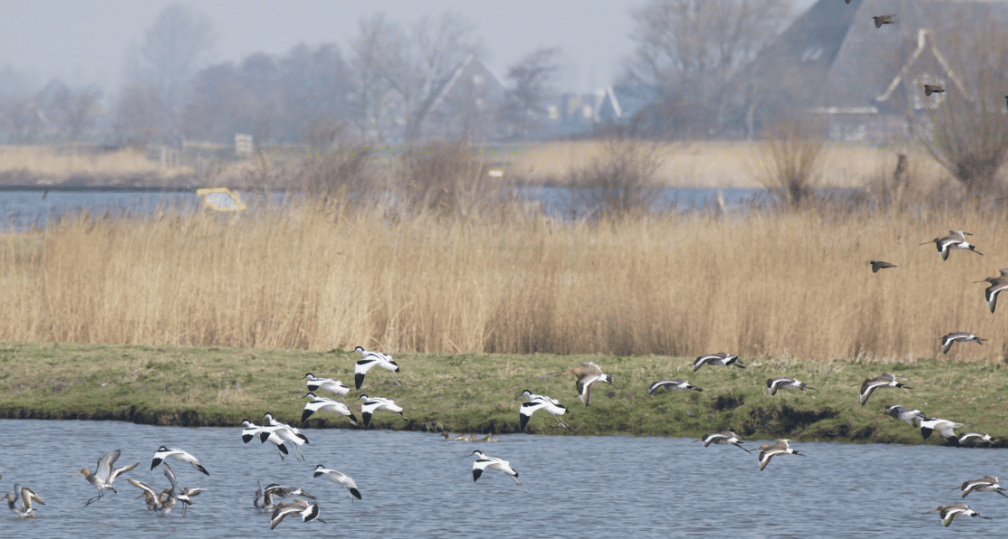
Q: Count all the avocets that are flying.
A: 11